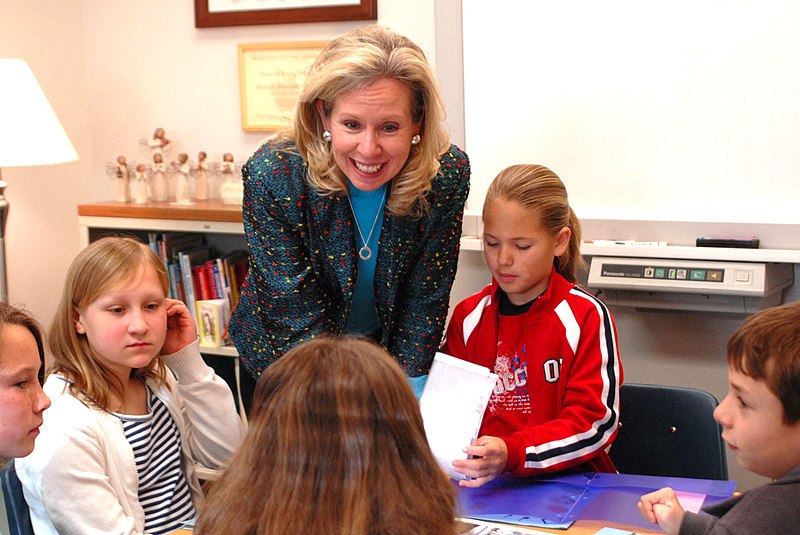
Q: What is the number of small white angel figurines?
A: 7